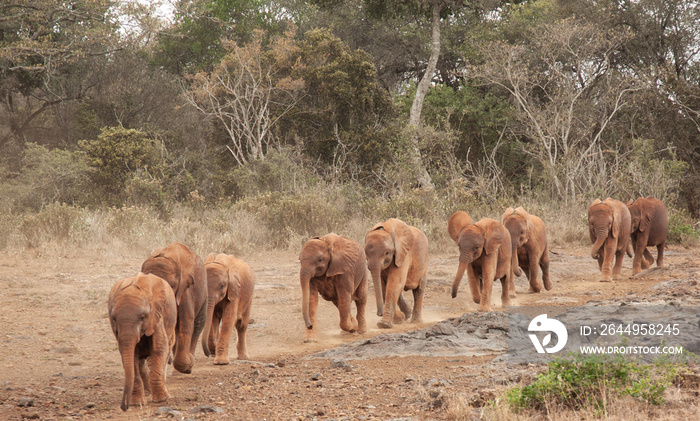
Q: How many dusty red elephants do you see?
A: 9